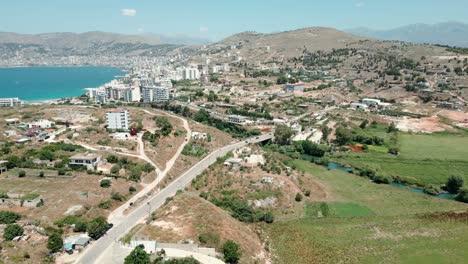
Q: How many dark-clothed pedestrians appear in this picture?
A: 0